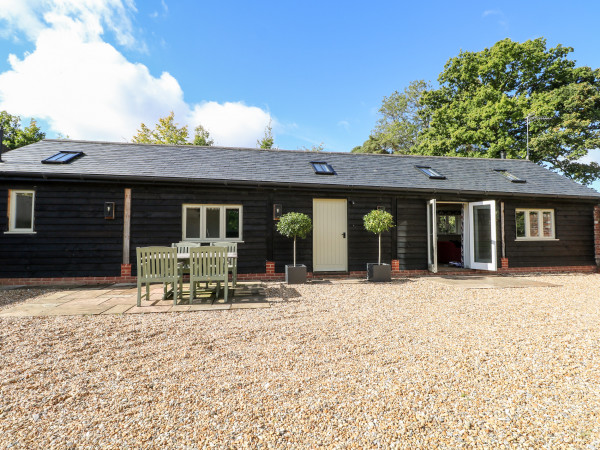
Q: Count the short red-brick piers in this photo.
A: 4